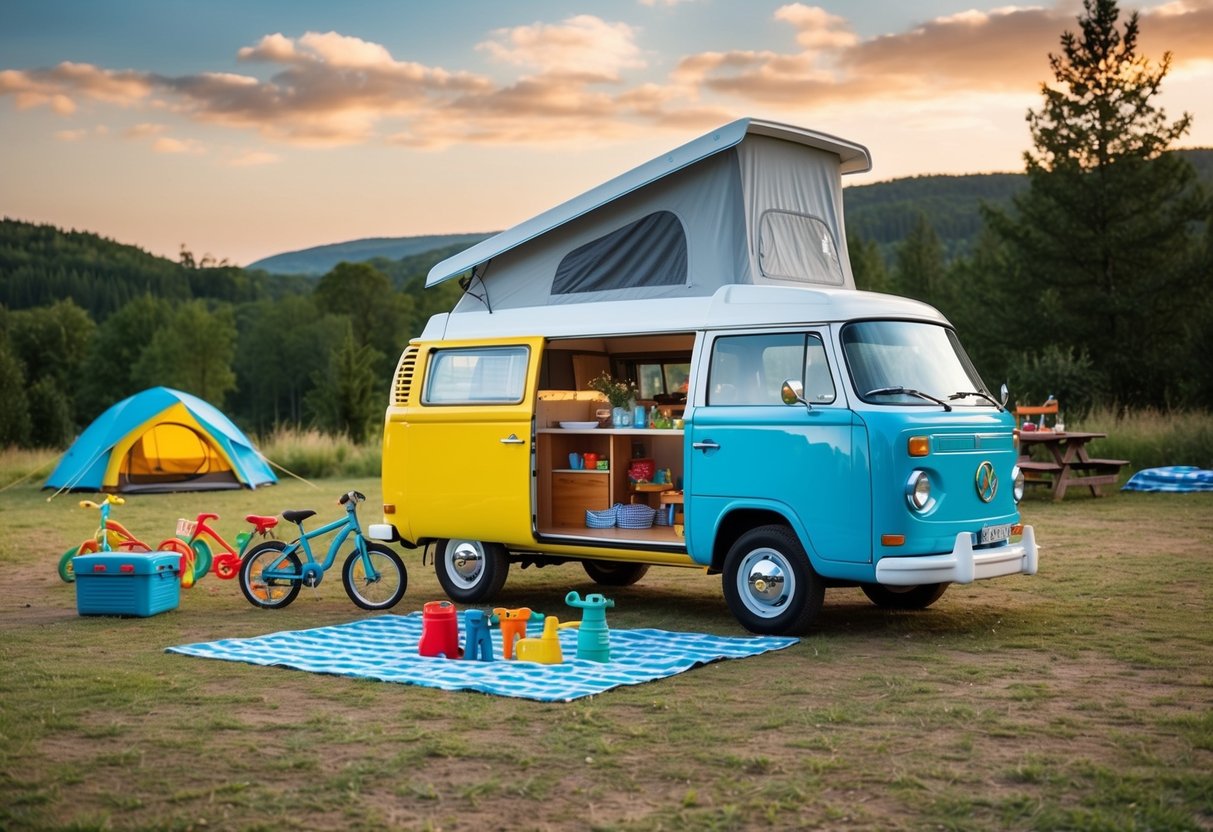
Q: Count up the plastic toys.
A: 5